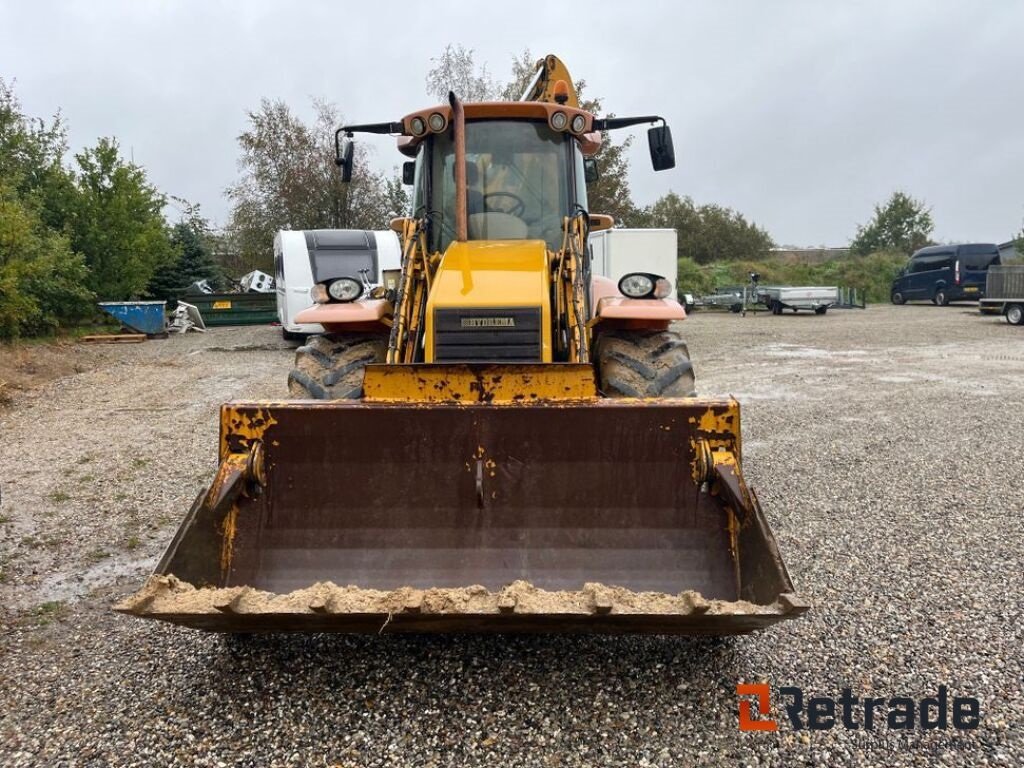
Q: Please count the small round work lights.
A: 4